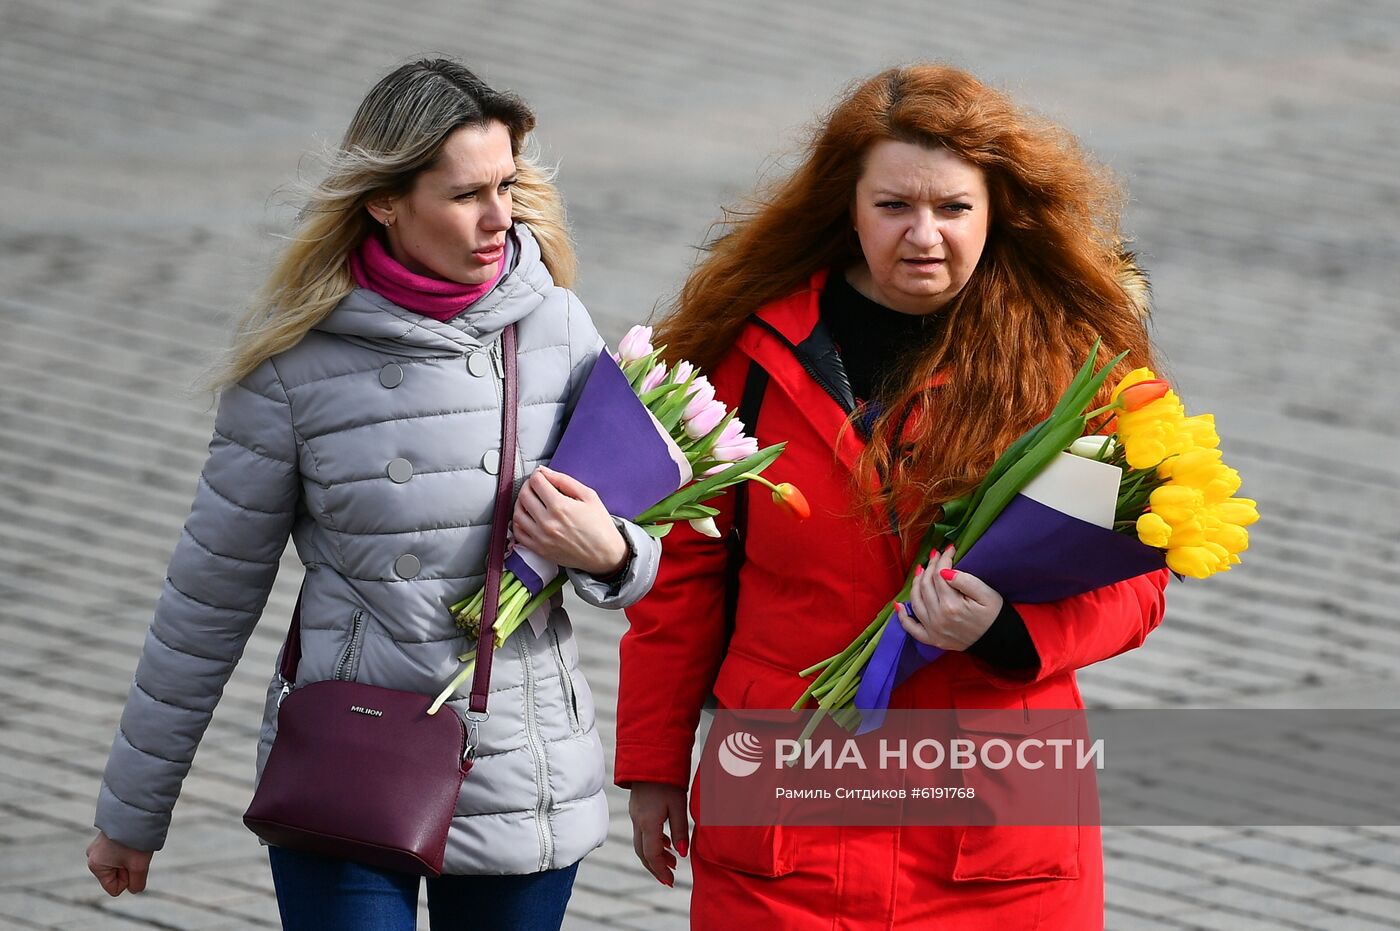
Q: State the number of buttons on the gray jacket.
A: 5